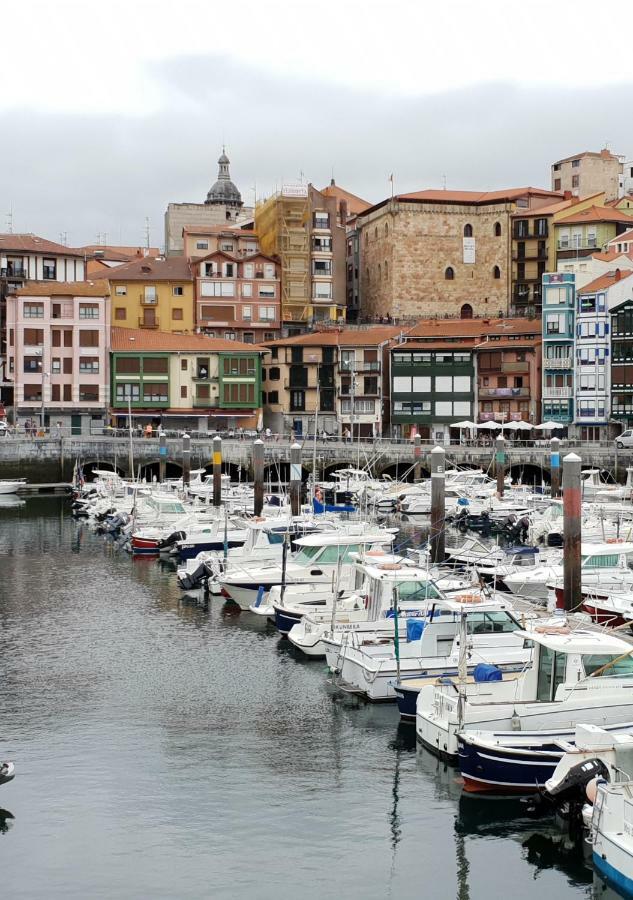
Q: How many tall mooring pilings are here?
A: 10